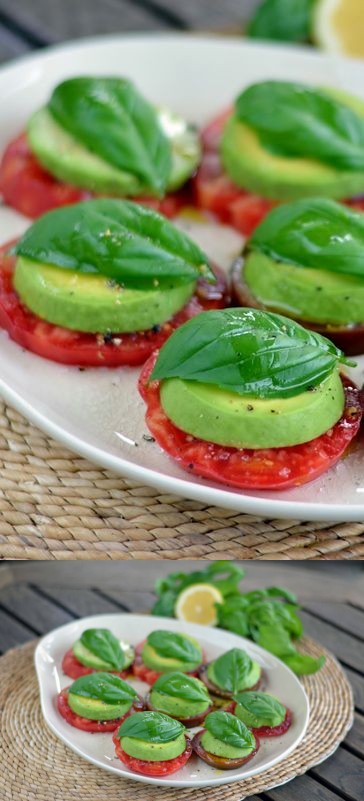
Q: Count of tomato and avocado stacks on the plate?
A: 8